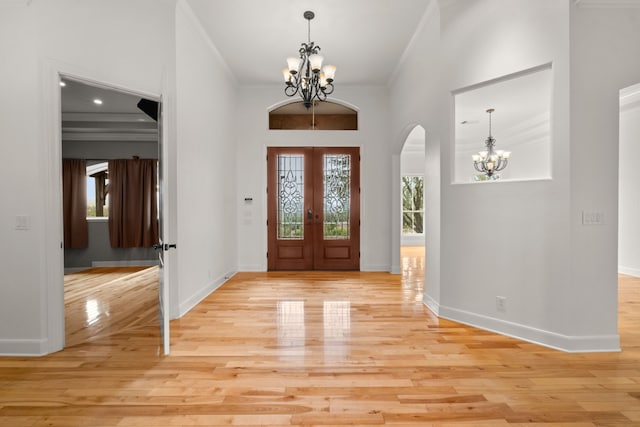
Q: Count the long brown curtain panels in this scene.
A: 2